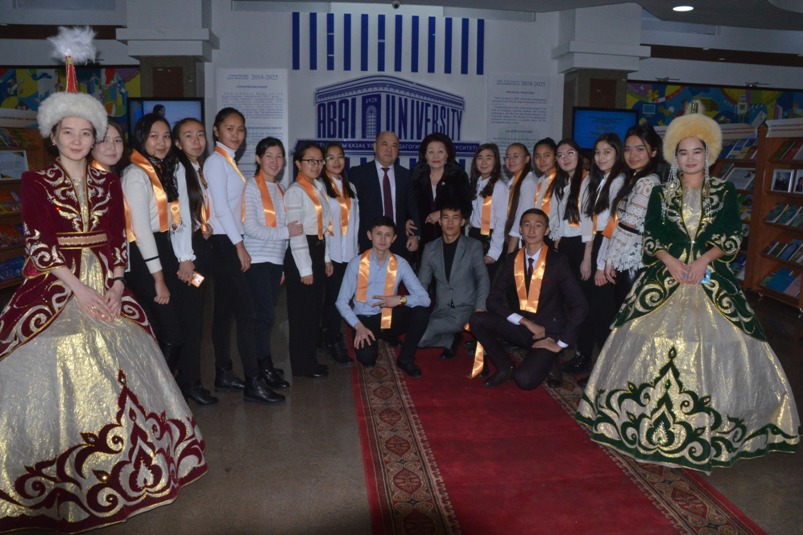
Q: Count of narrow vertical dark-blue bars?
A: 12